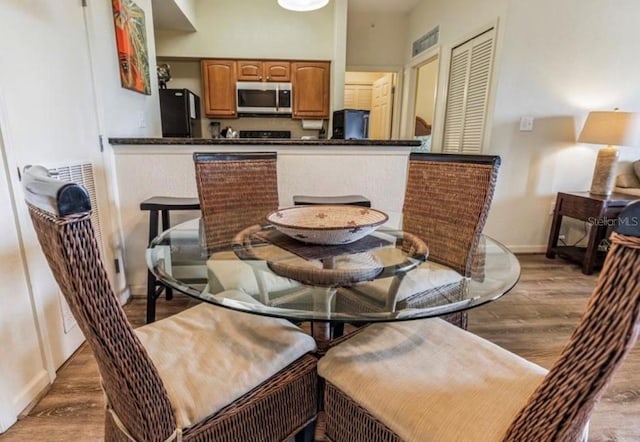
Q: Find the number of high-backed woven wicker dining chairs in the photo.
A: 4